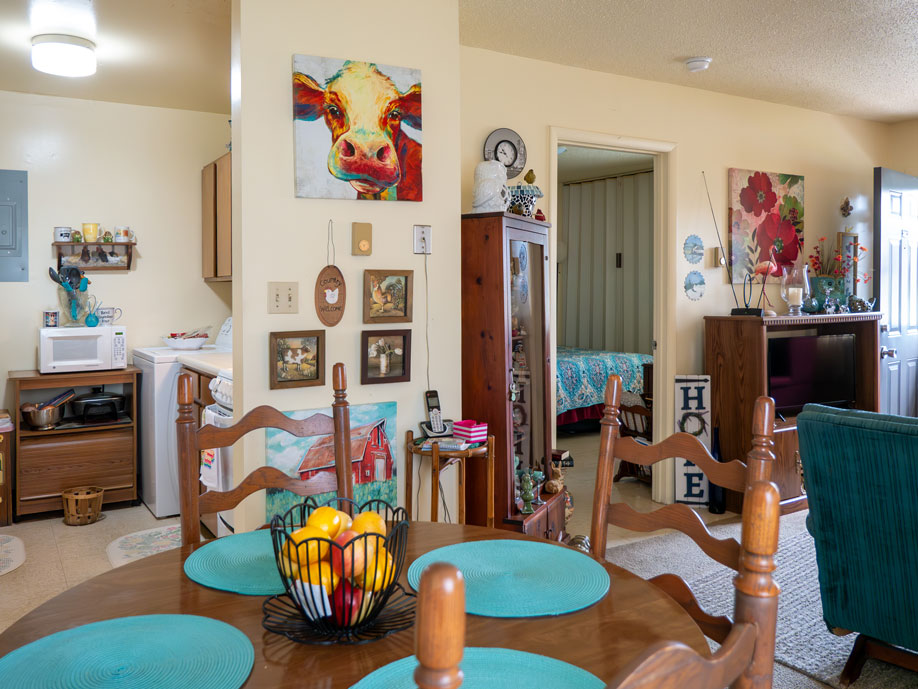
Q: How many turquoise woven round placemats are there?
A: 4